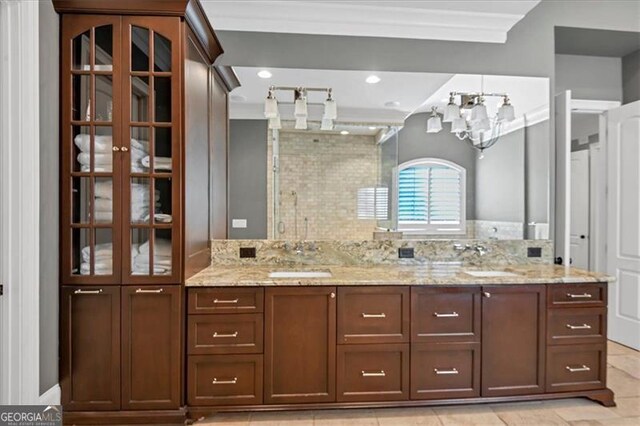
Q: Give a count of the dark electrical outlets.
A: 3